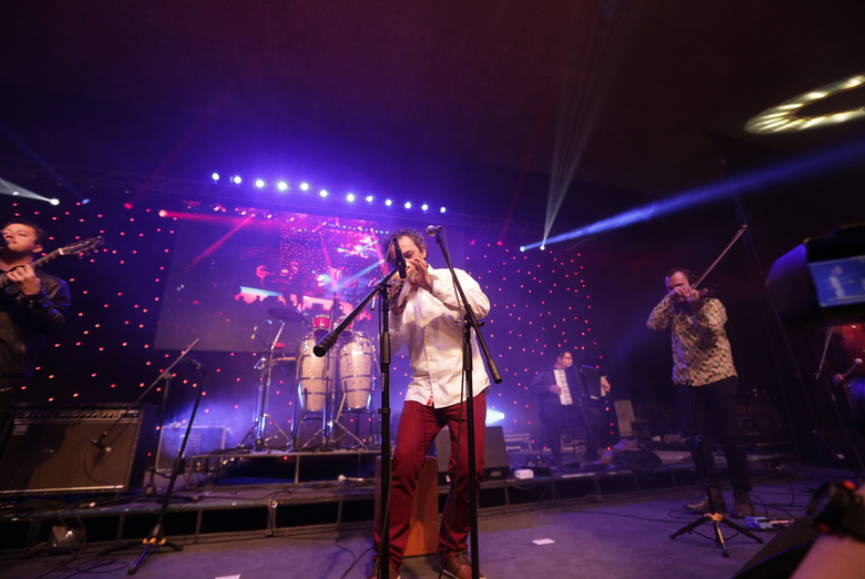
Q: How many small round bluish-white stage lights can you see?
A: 12